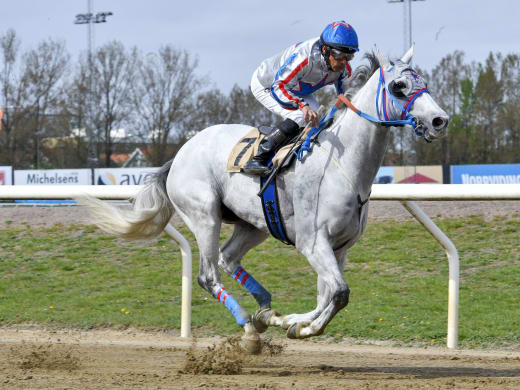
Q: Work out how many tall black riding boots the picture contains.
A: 1